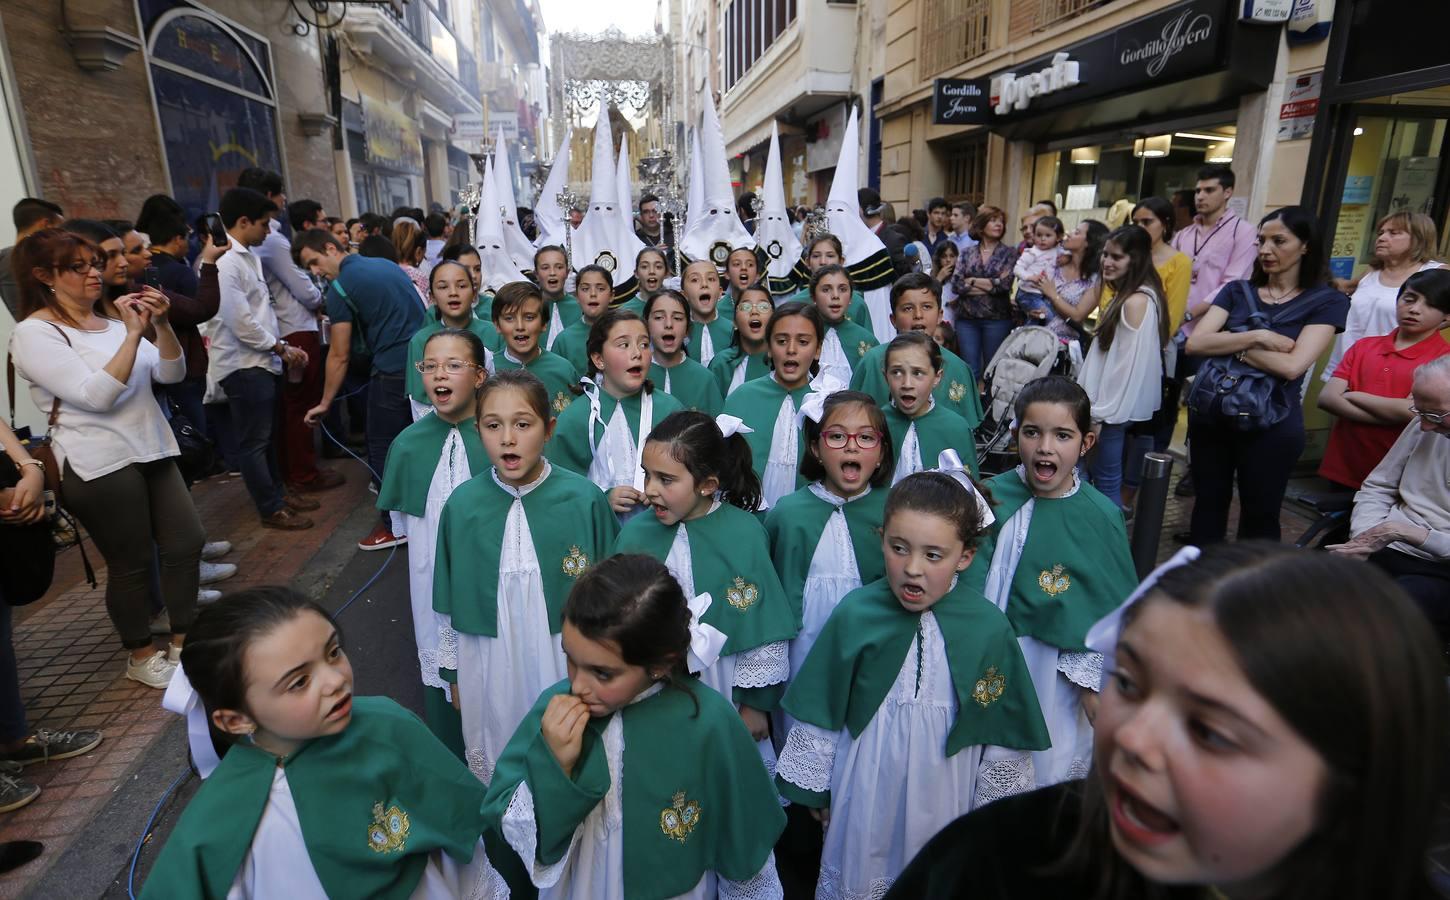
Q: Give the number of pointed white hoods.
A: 9